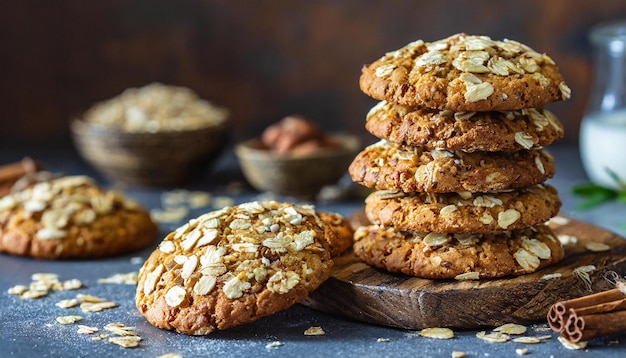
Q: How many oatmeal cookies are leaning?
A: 1